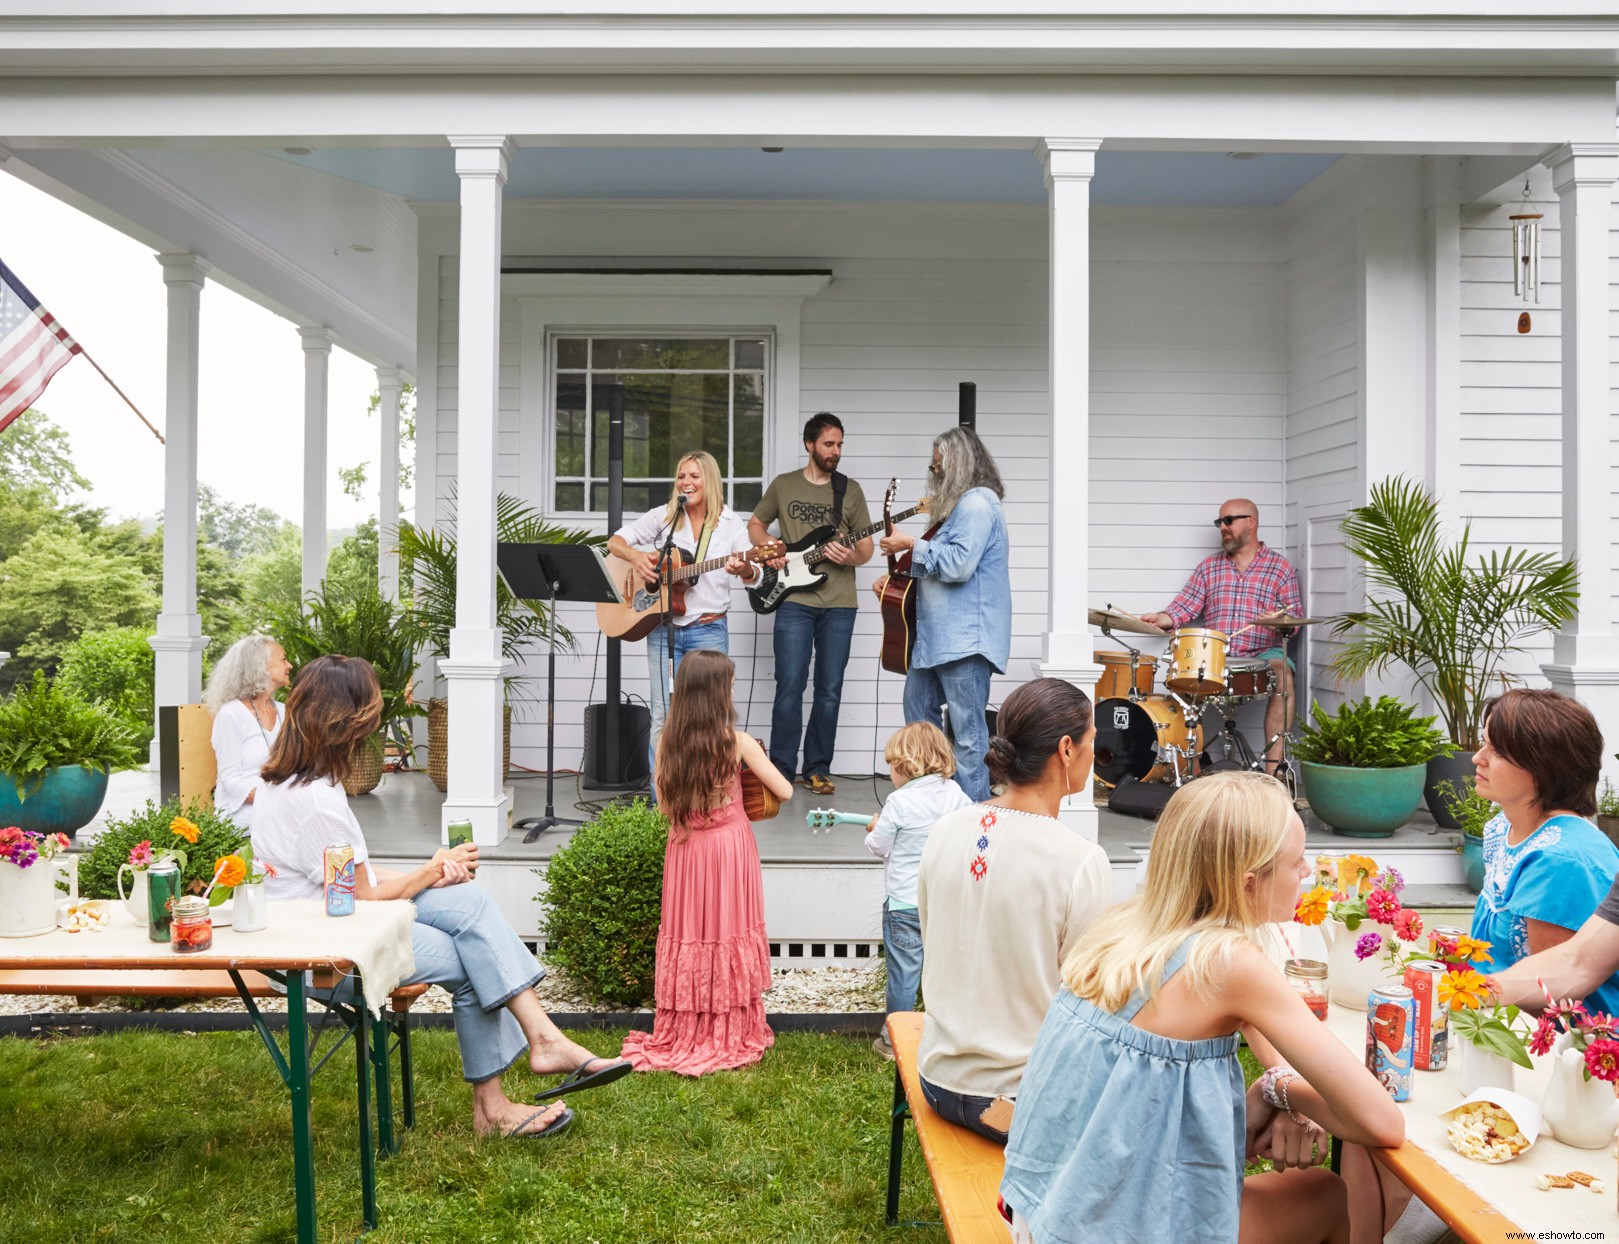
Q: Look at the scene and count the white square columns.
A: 6